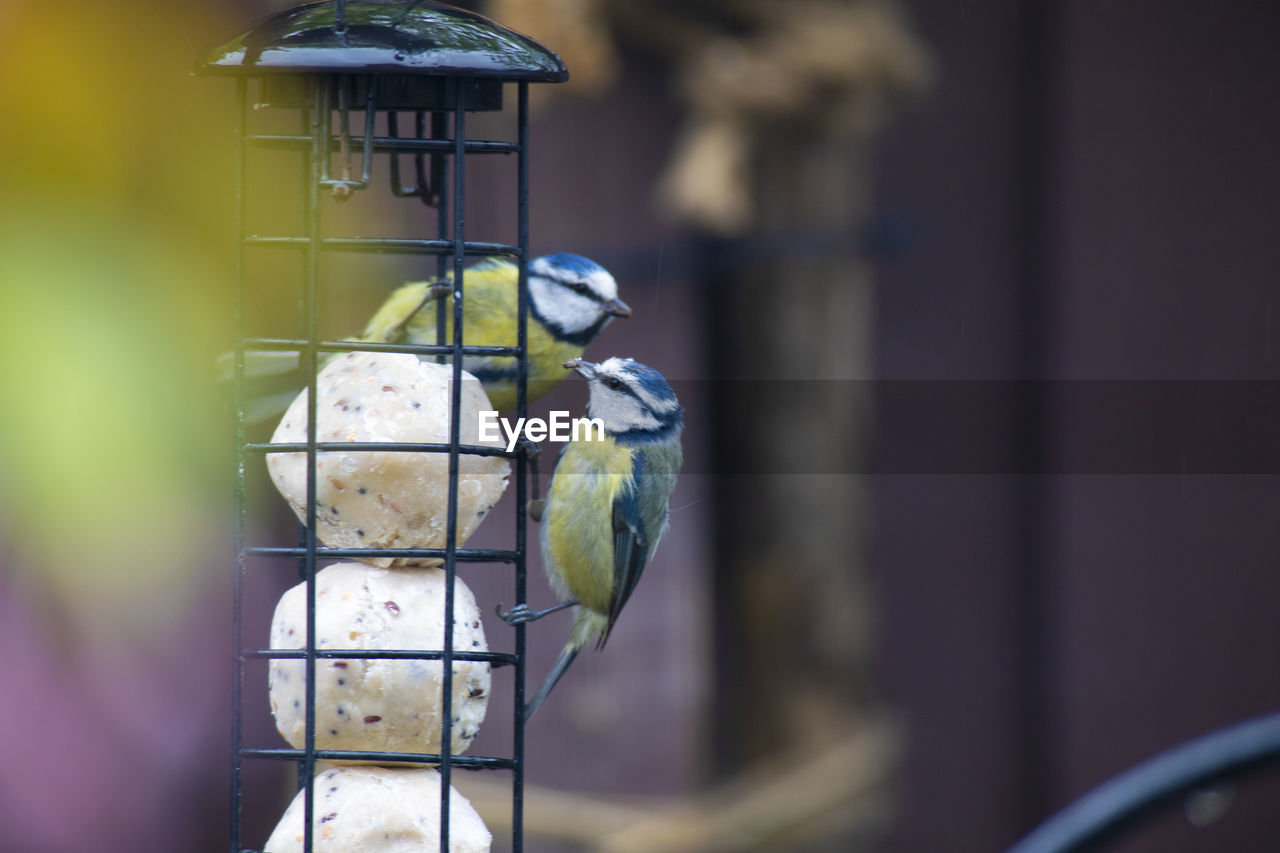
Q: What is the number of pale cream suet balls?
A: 3